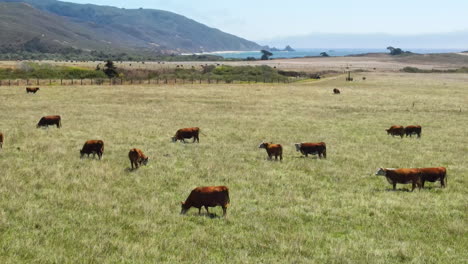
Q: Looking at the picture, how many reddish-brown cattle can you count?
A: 14